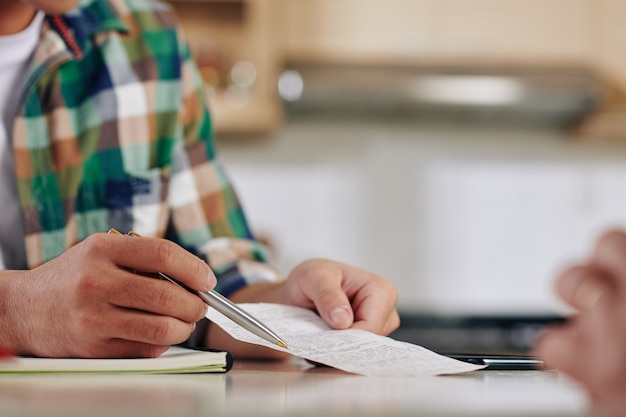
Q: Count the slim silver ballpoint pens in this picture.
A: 1